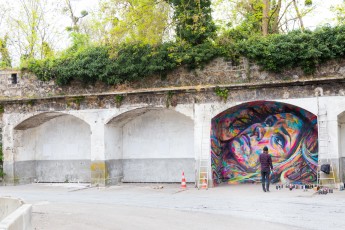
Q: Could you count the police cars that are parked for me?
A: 0